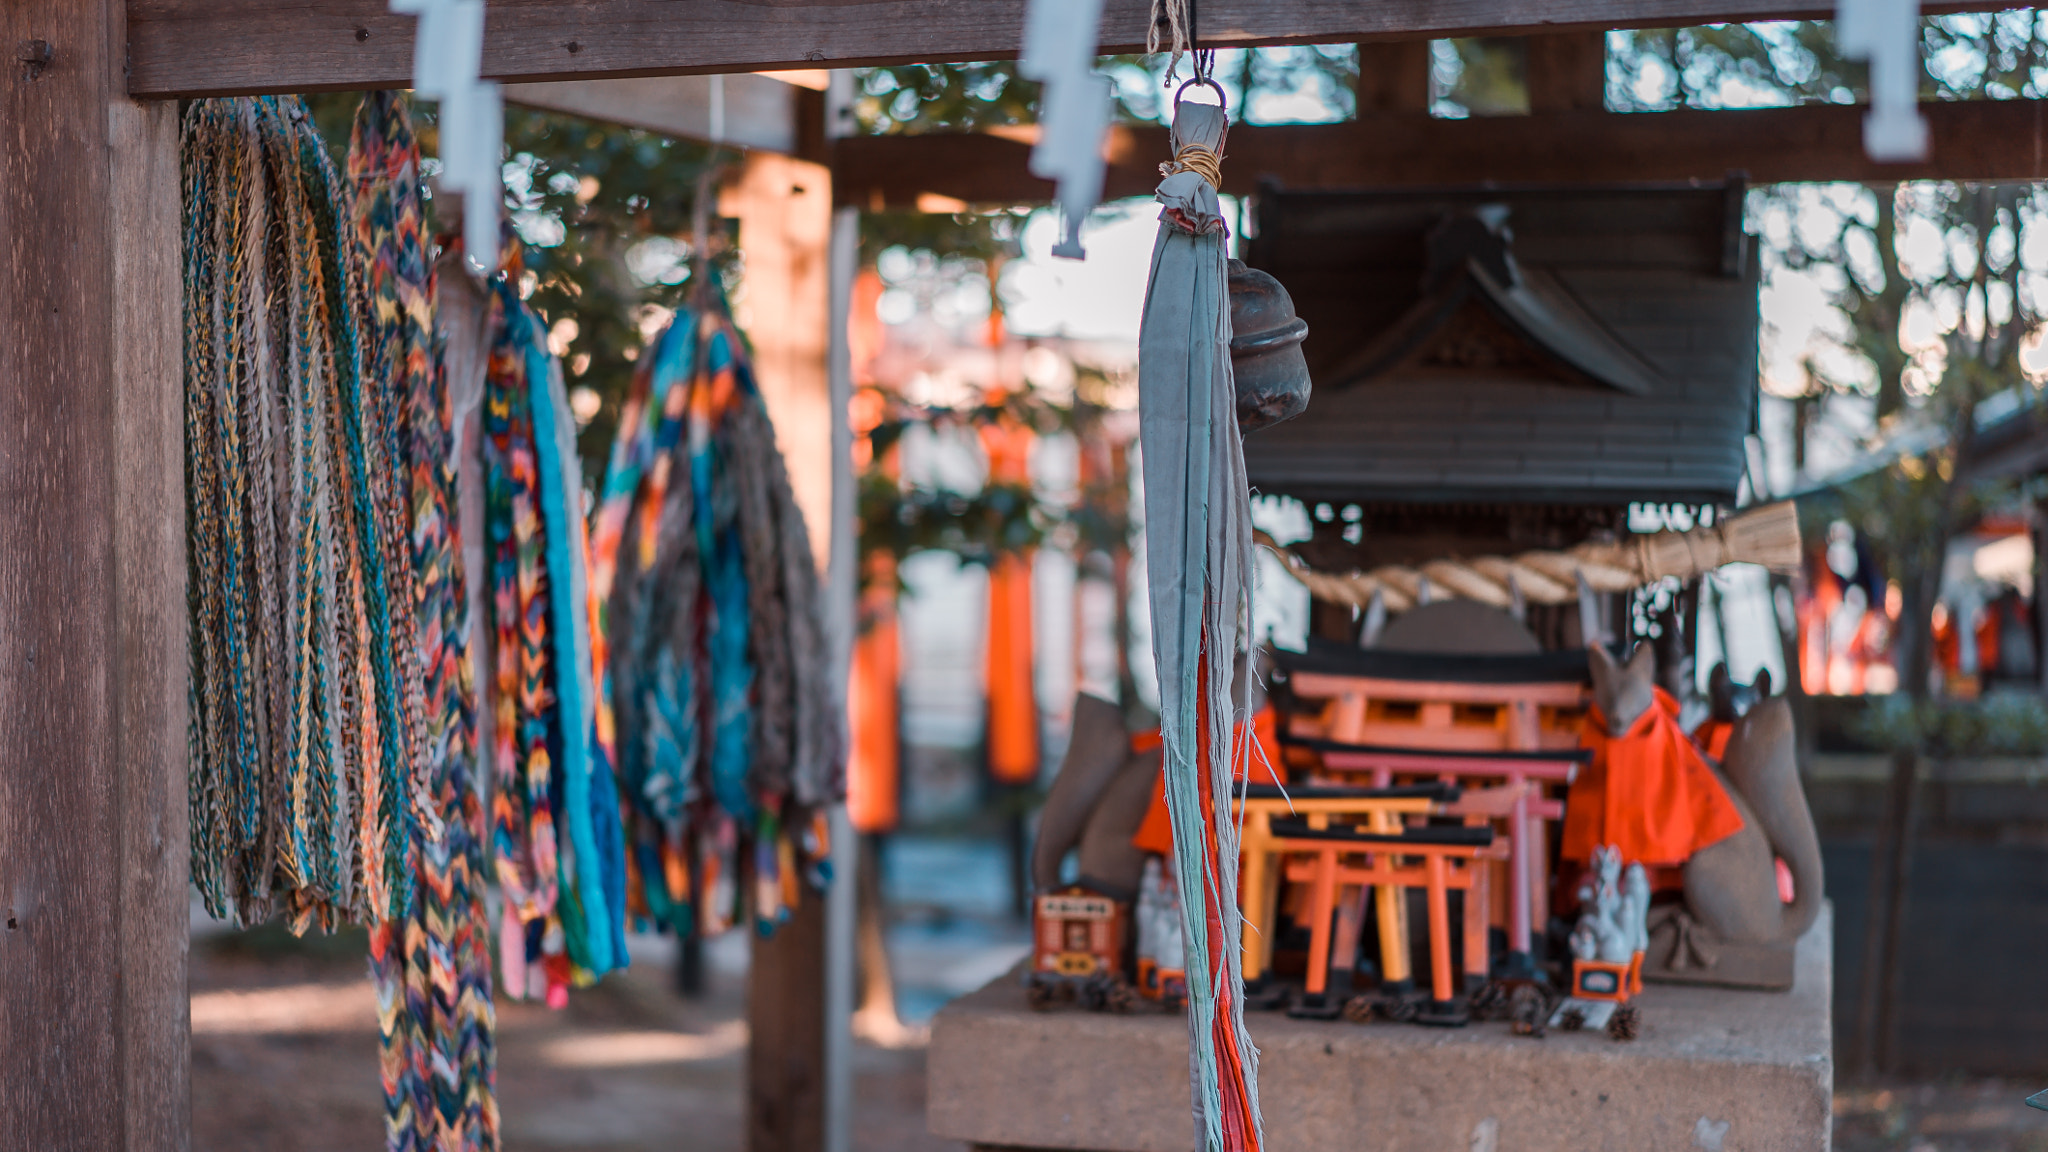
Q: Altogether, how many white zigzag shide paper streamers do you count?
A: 3